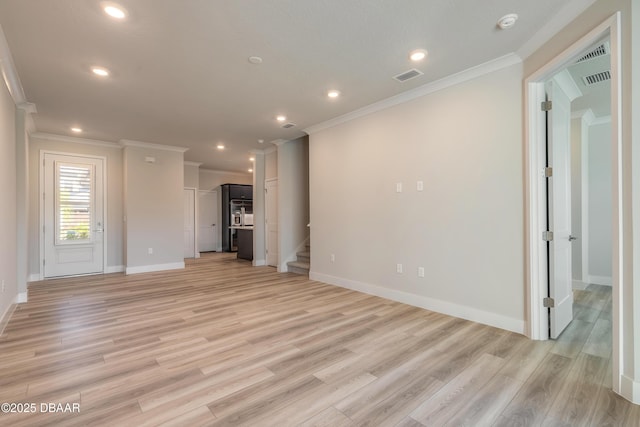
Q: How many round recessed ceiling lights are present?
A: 9